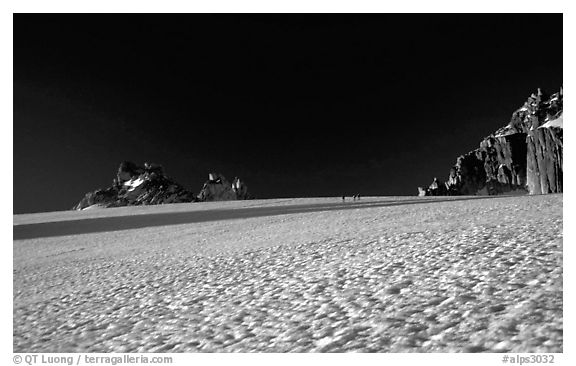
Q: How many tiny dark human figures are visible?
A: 3